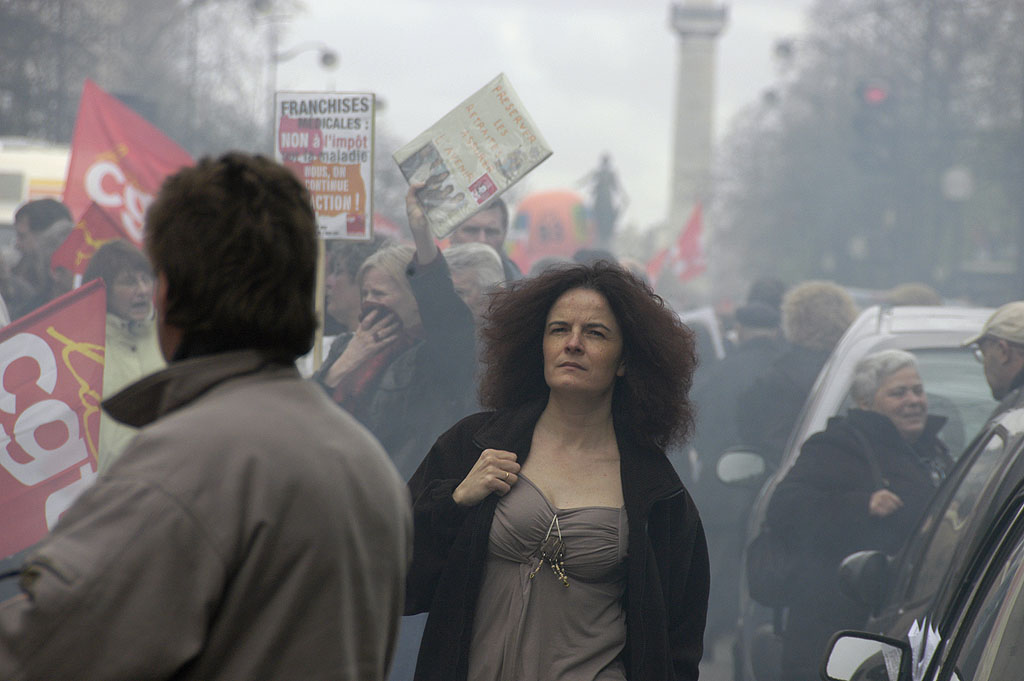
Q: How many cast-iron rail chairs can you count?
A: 0